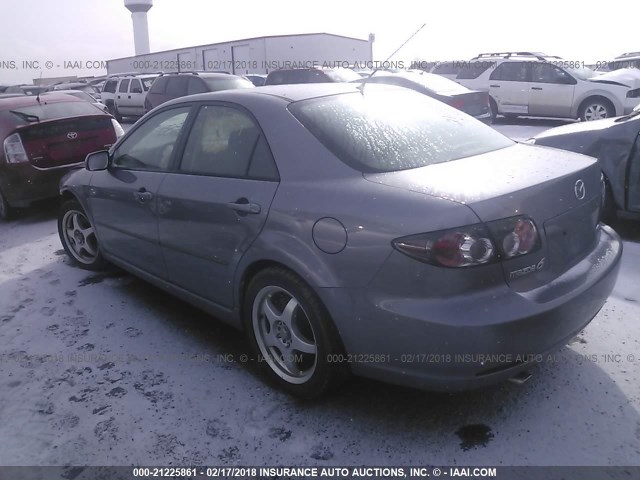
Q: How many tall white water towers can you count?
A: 1